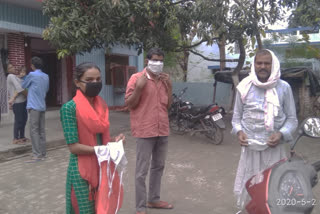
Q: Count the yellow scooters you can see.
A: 0